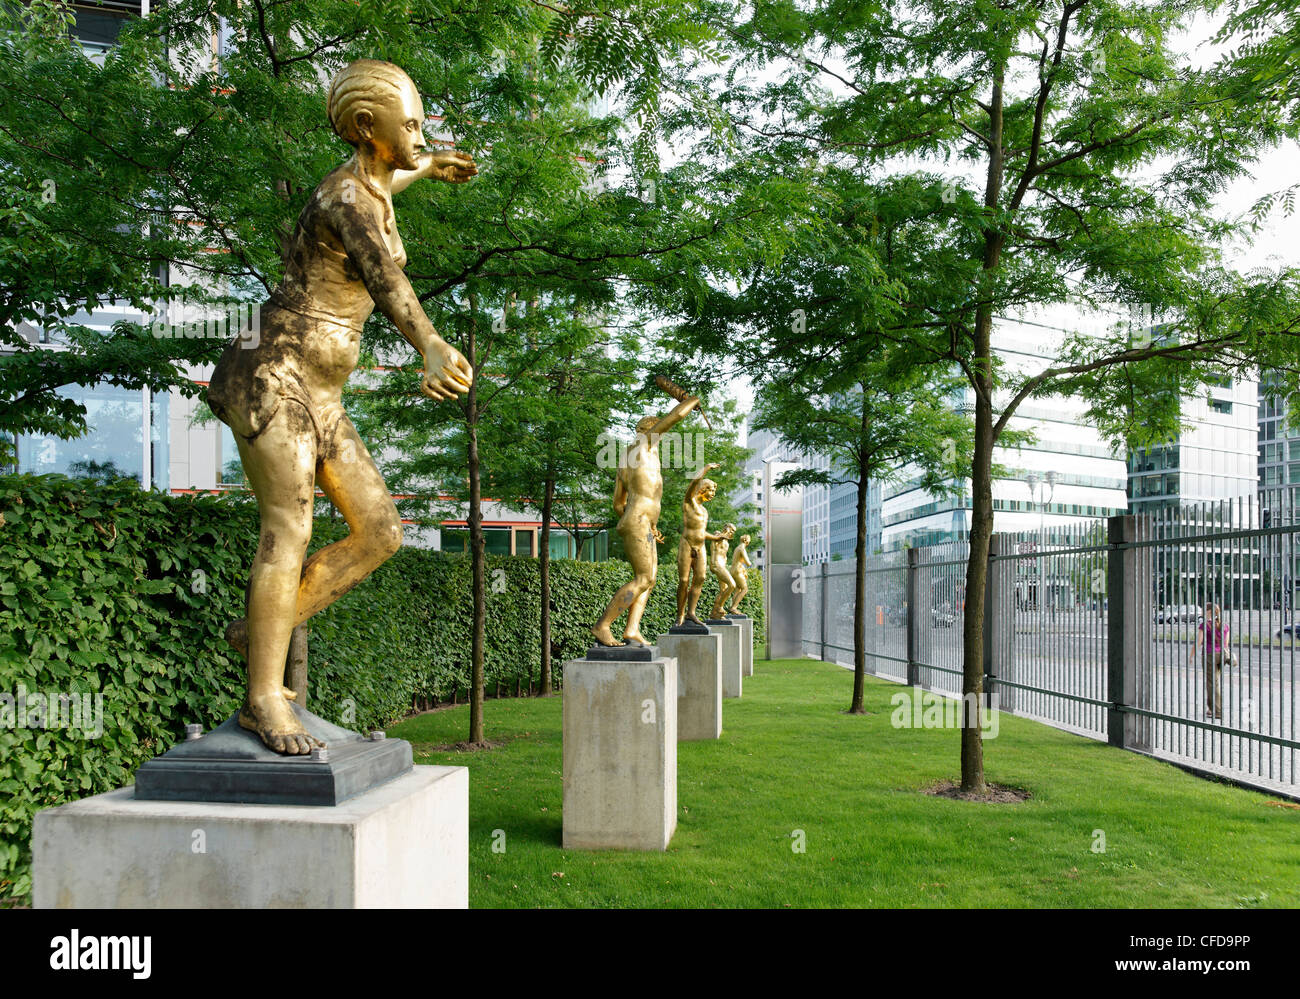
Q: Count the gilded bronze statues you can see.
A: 5